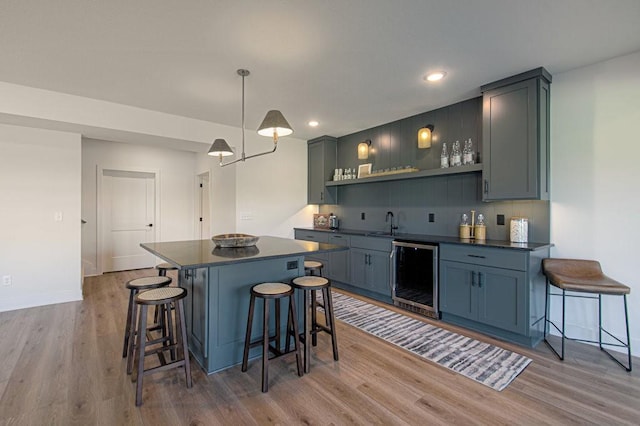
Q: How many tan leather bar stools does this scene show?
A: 1